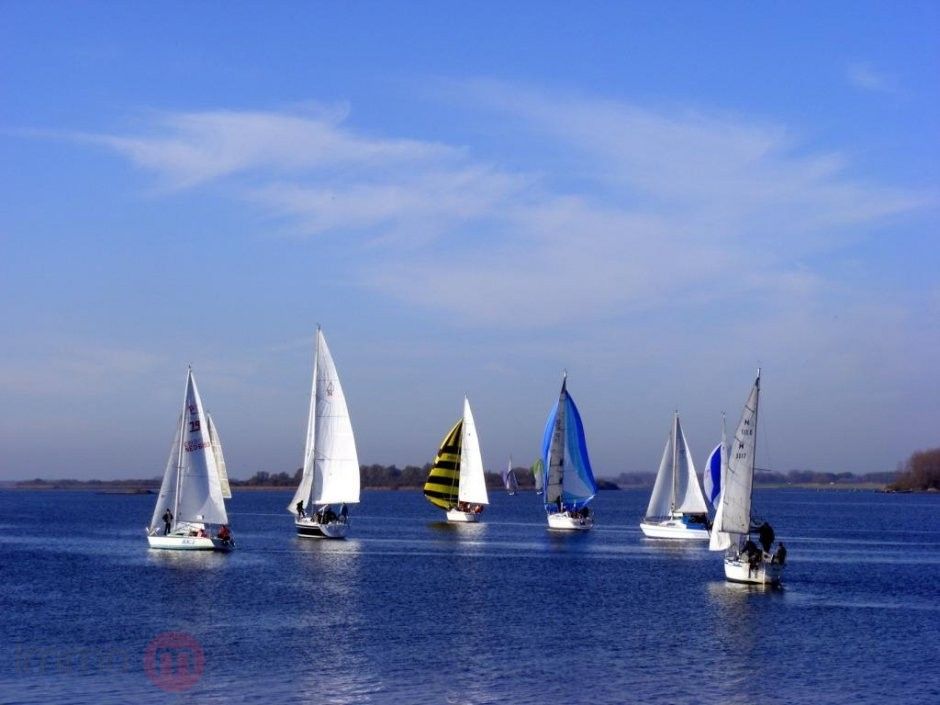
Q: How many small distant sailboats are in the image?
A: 2